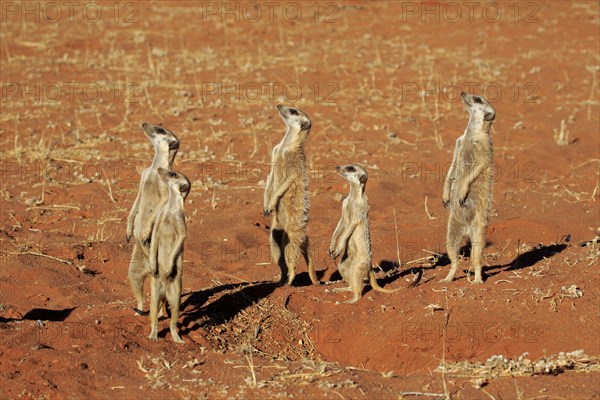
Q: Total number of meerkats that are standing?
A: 5